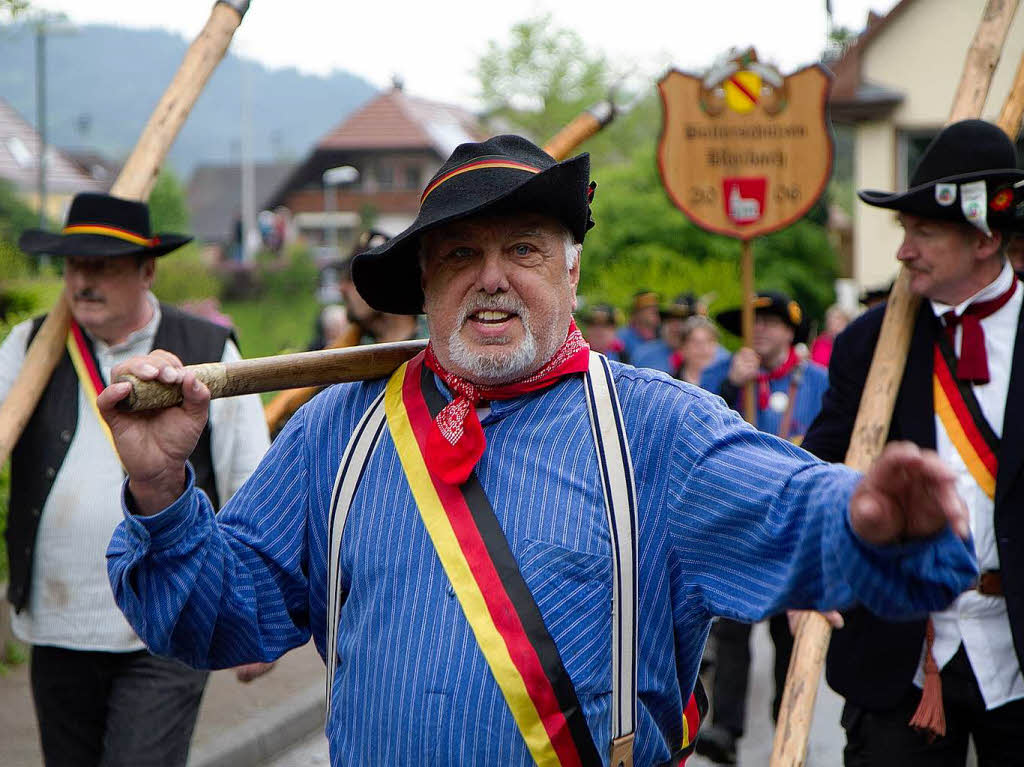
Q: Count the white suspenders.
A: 2